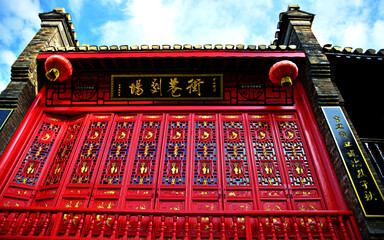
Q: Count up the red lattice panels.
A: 10